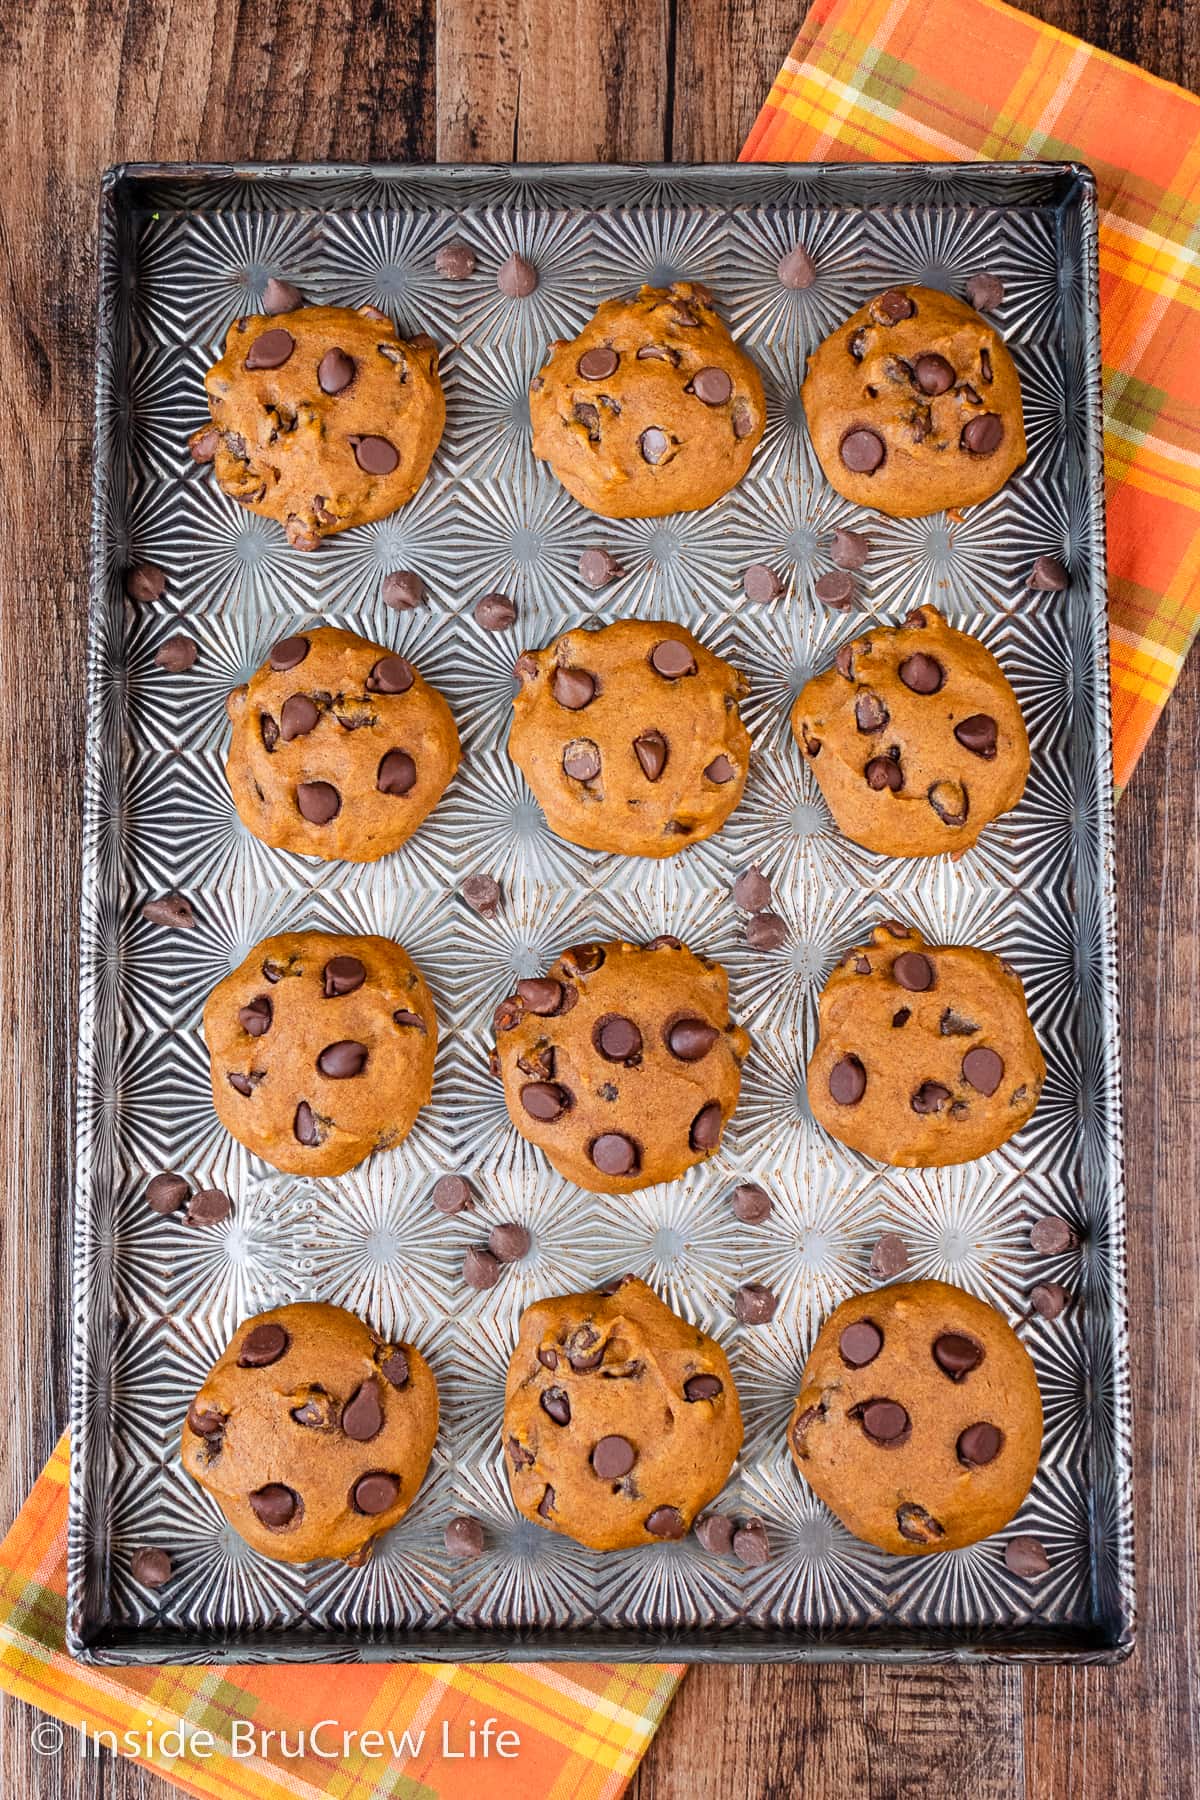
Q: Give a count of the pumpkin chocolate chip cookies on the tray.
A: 12